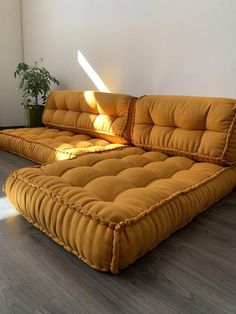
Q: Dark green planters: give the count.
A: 1